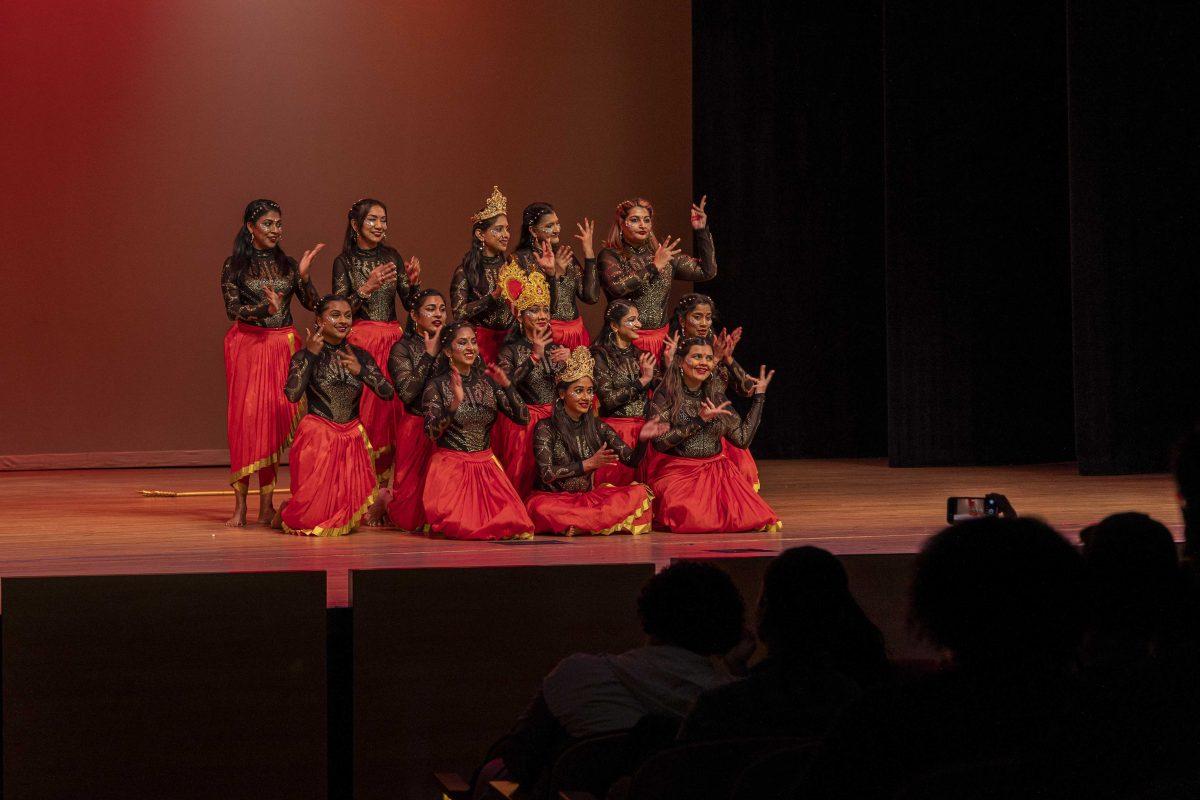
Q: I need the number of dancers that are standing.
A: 5